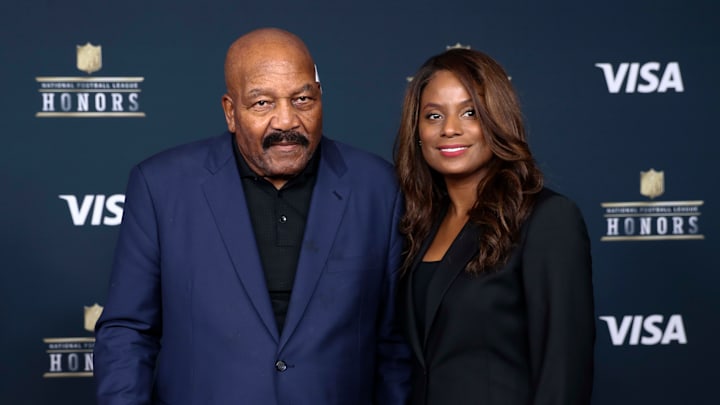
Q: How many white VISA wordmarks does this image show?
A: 3